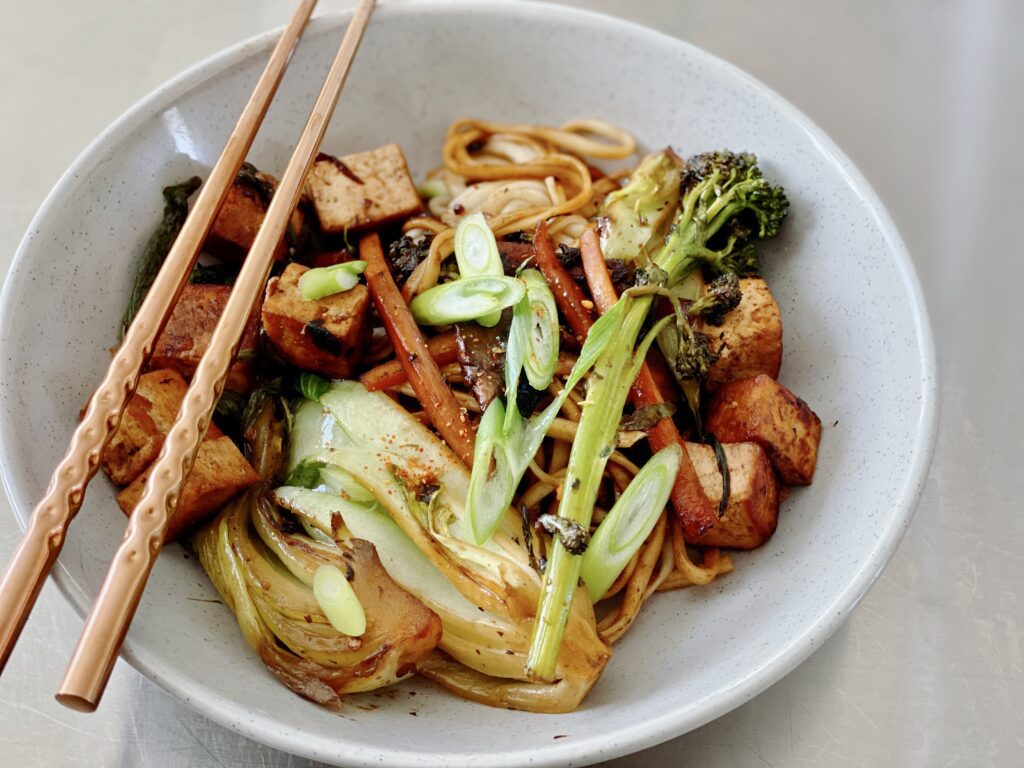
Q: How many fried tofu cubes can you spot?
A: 9